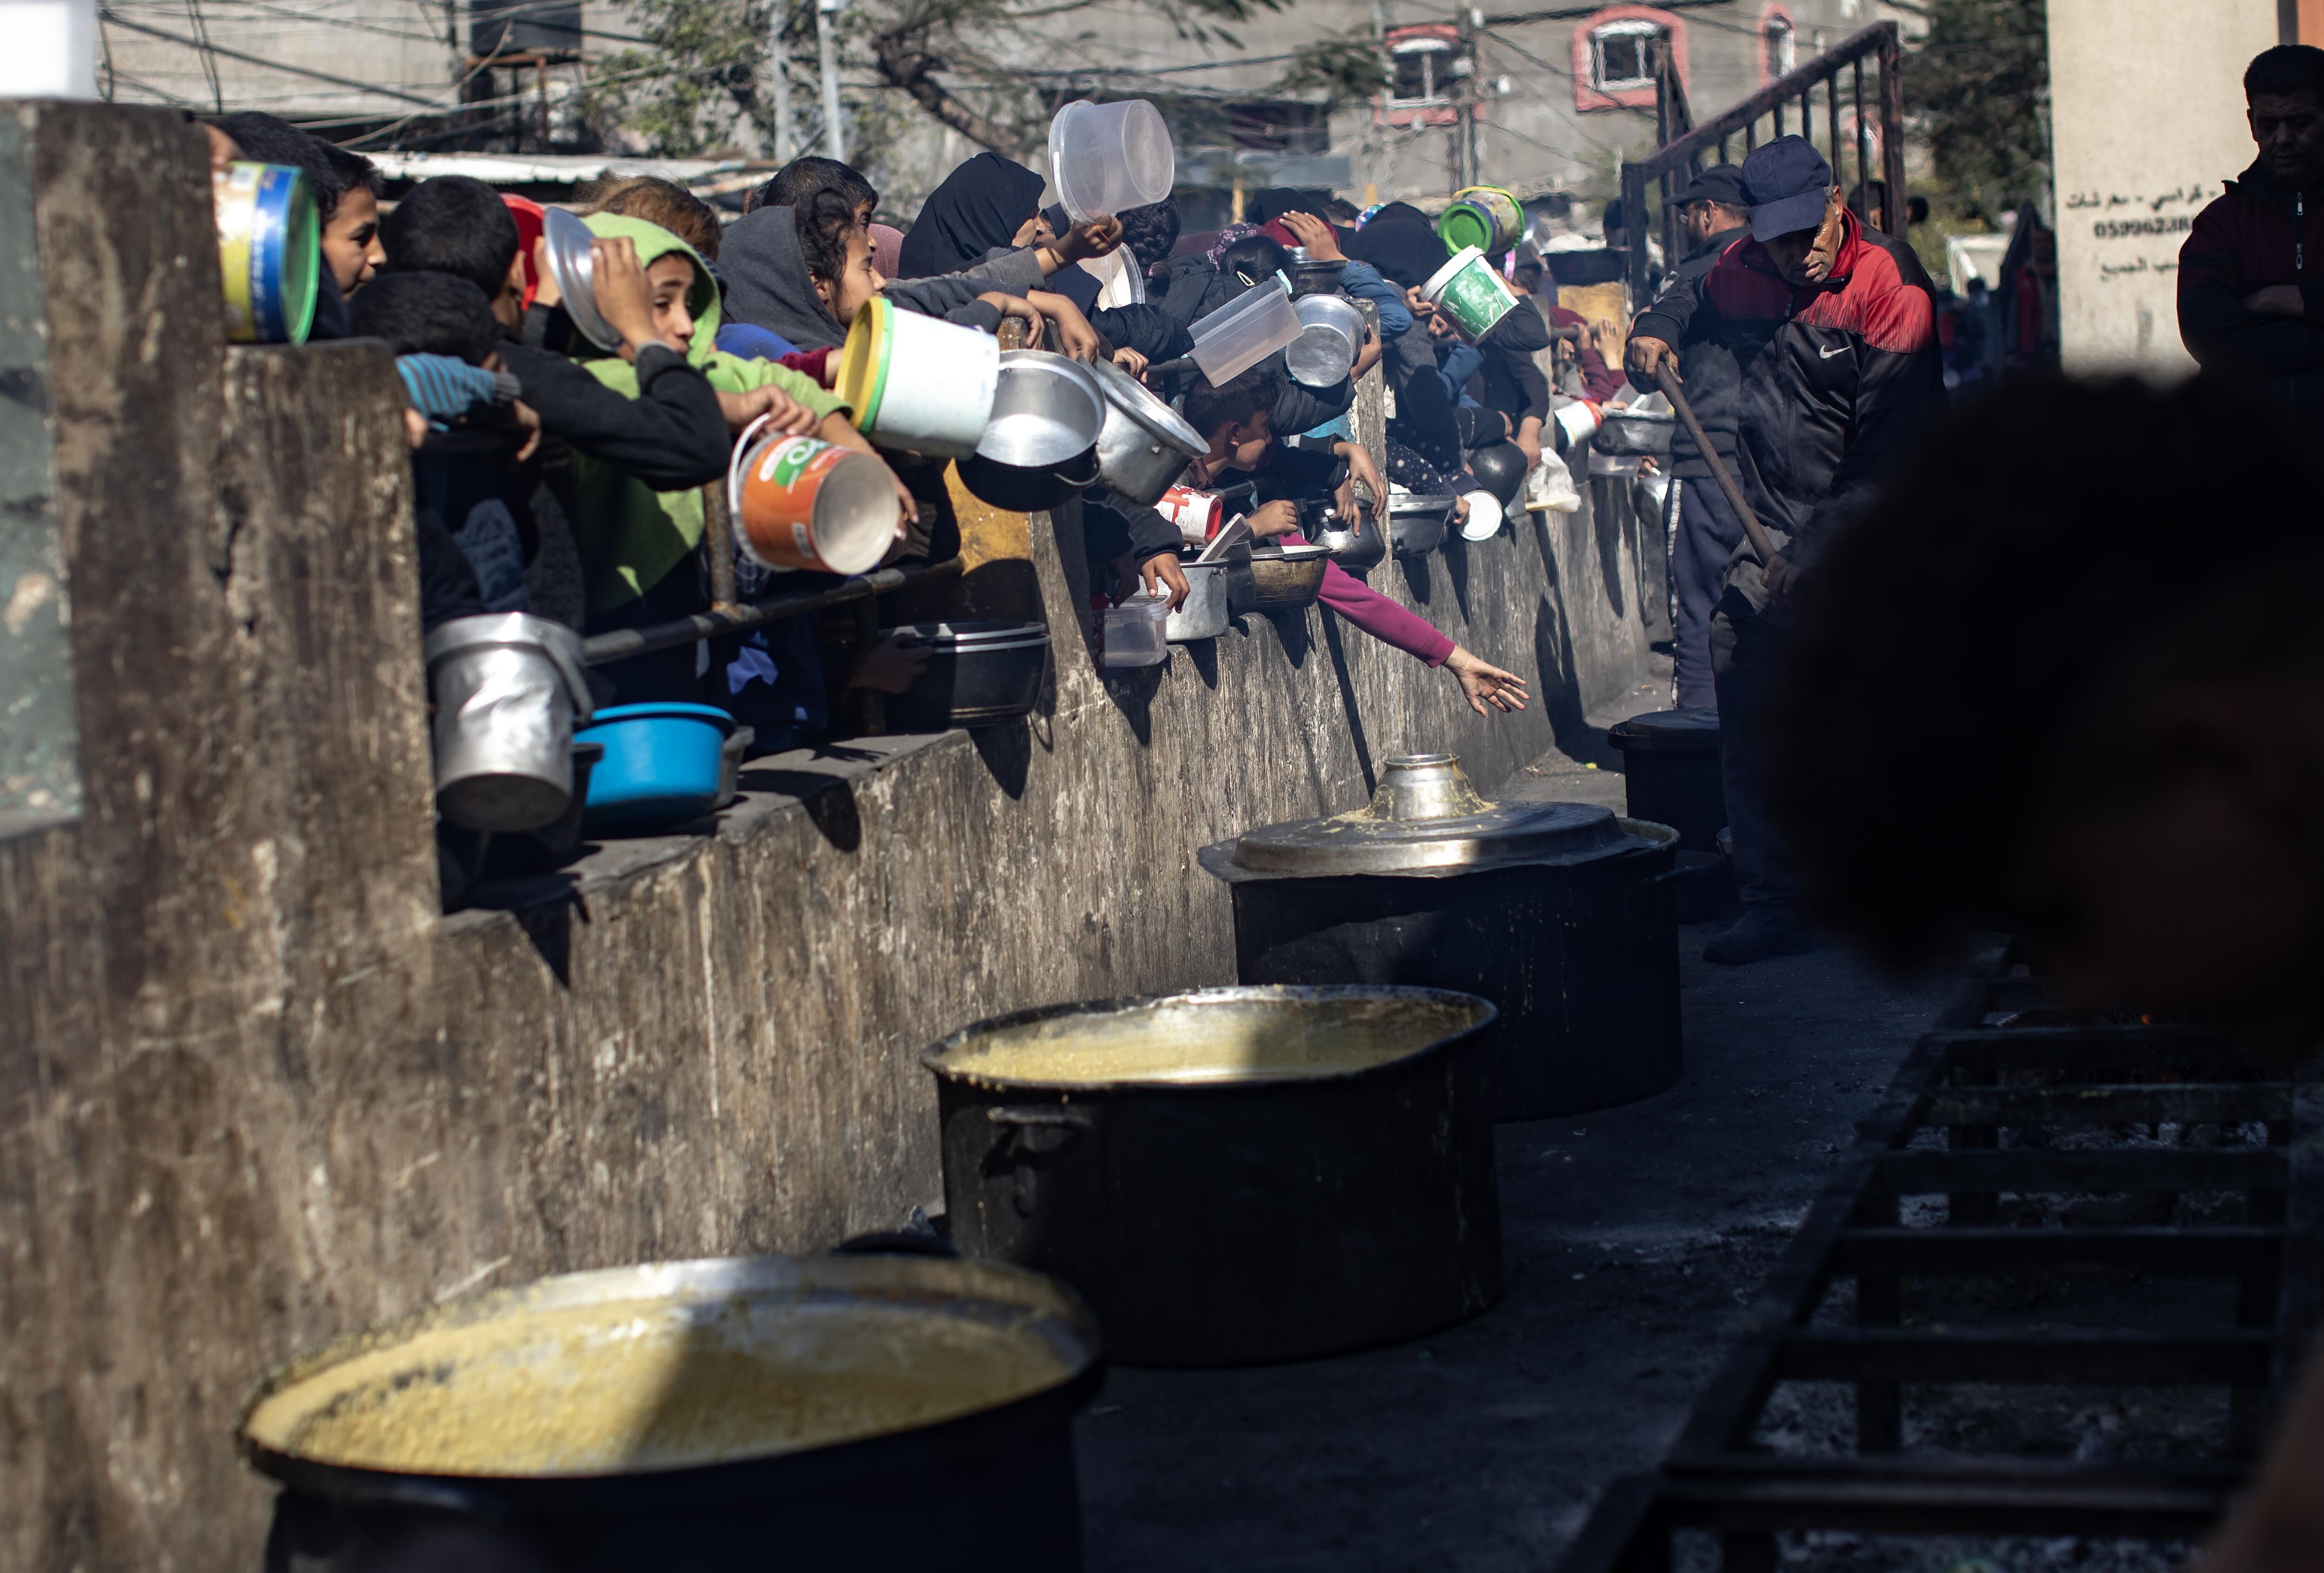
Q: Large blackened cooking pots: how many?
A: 4